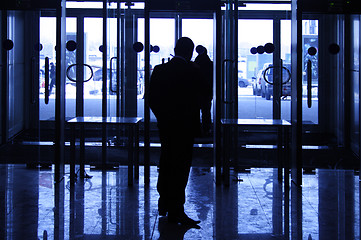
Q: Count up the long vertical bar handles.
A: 2